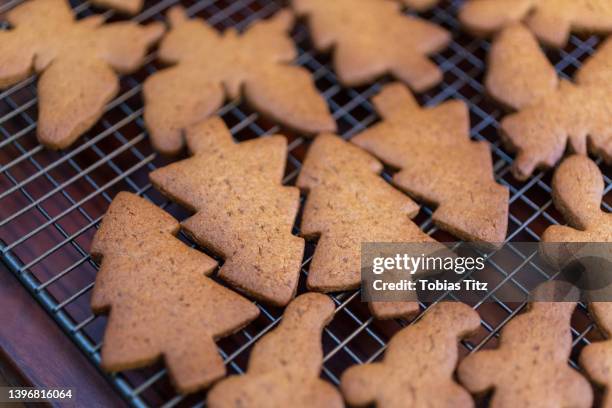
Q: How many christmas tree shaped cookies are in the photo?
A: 5